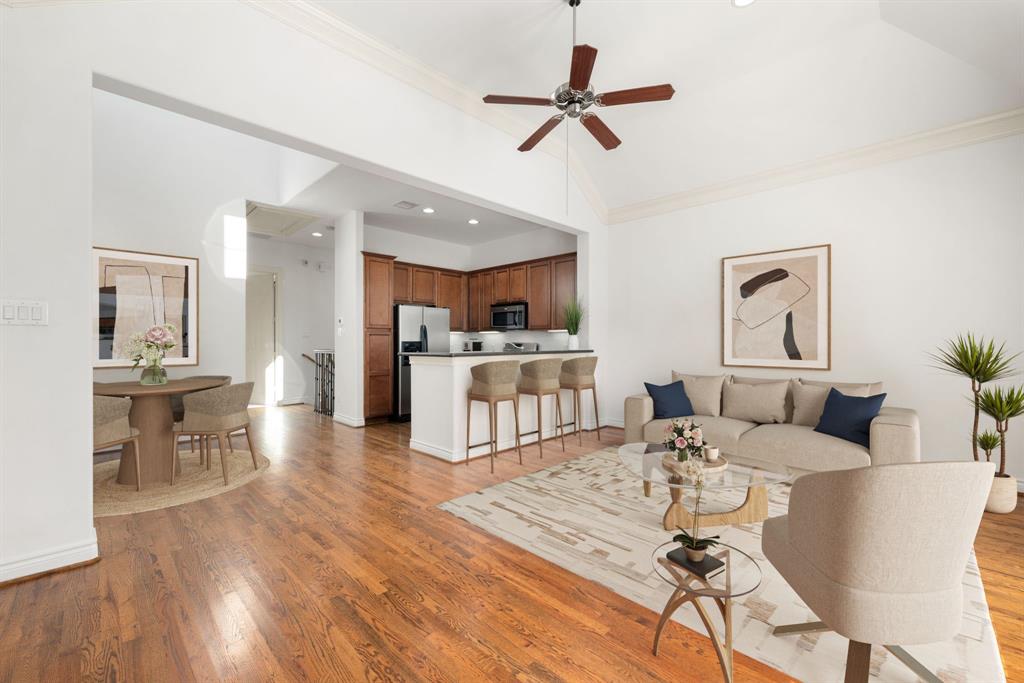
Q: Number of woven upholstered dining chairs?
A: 3